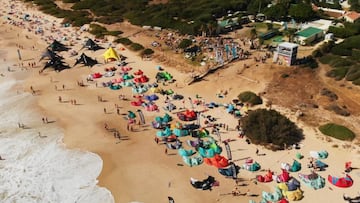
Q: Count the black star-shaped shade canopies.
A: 5